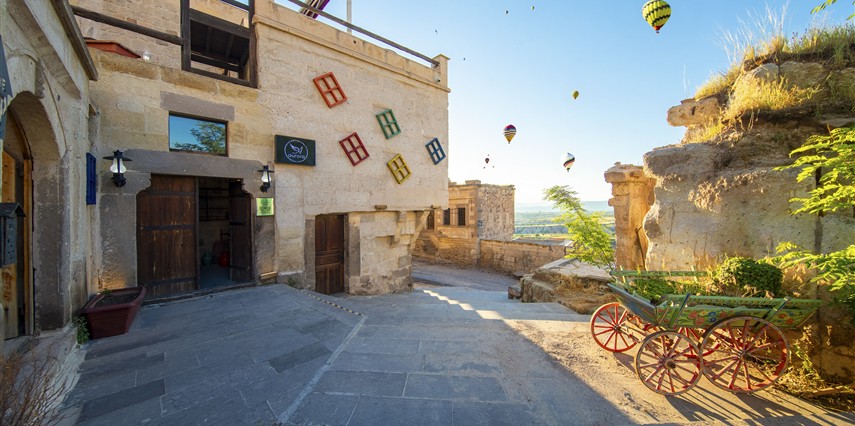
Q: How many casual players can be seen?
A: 0